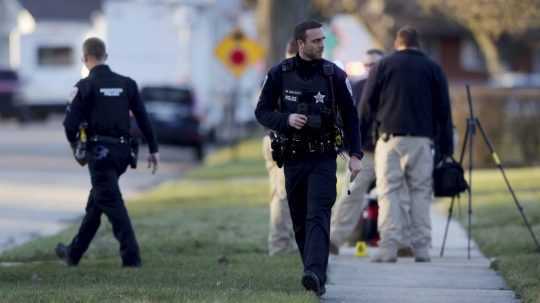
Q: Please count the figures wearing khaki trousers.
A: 3